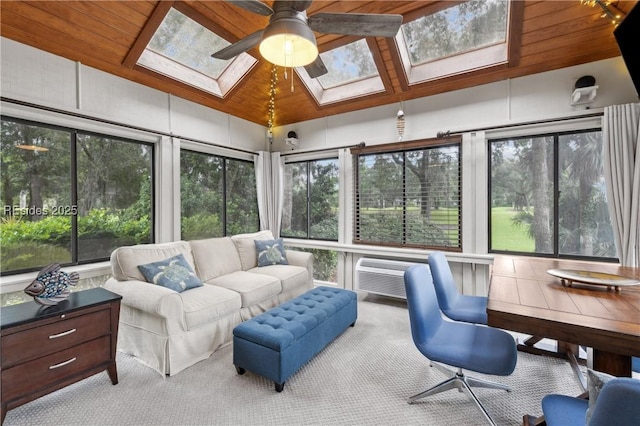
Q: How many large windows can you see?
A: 5